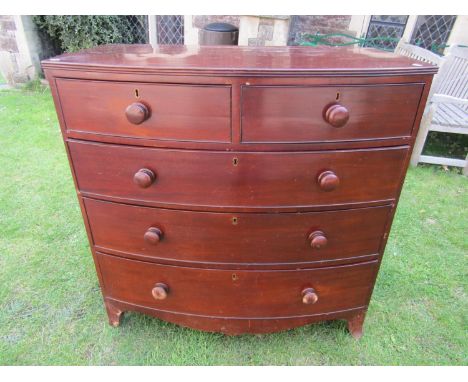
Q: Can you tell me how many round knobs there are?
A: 8